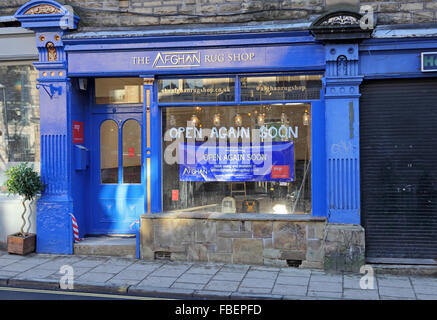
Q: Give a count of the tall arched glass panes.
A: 2